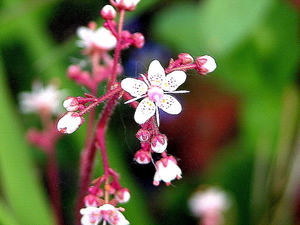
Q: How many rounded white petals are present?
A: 5